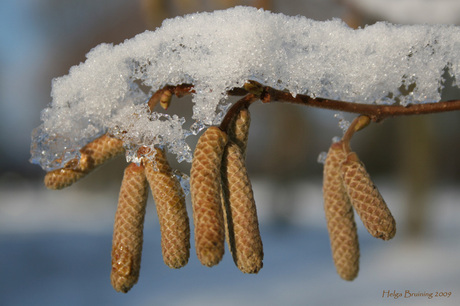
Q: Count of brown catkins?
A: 8